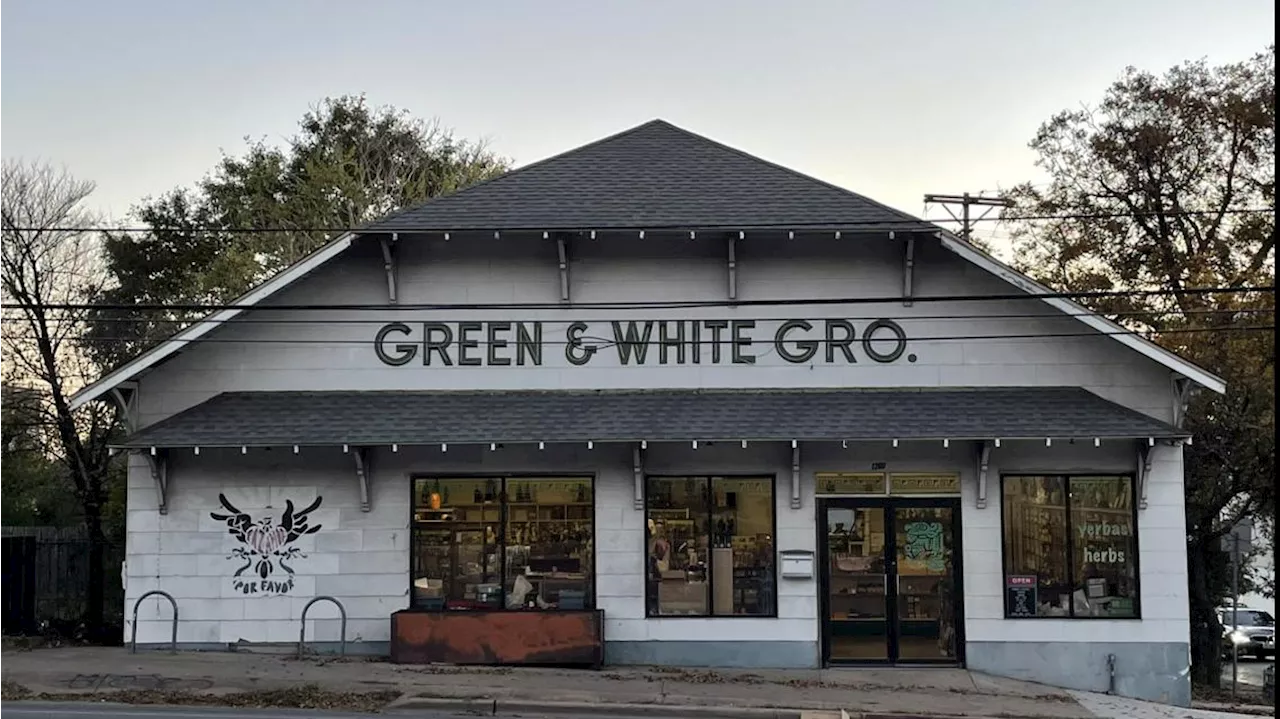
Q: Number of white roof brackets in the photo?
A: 12